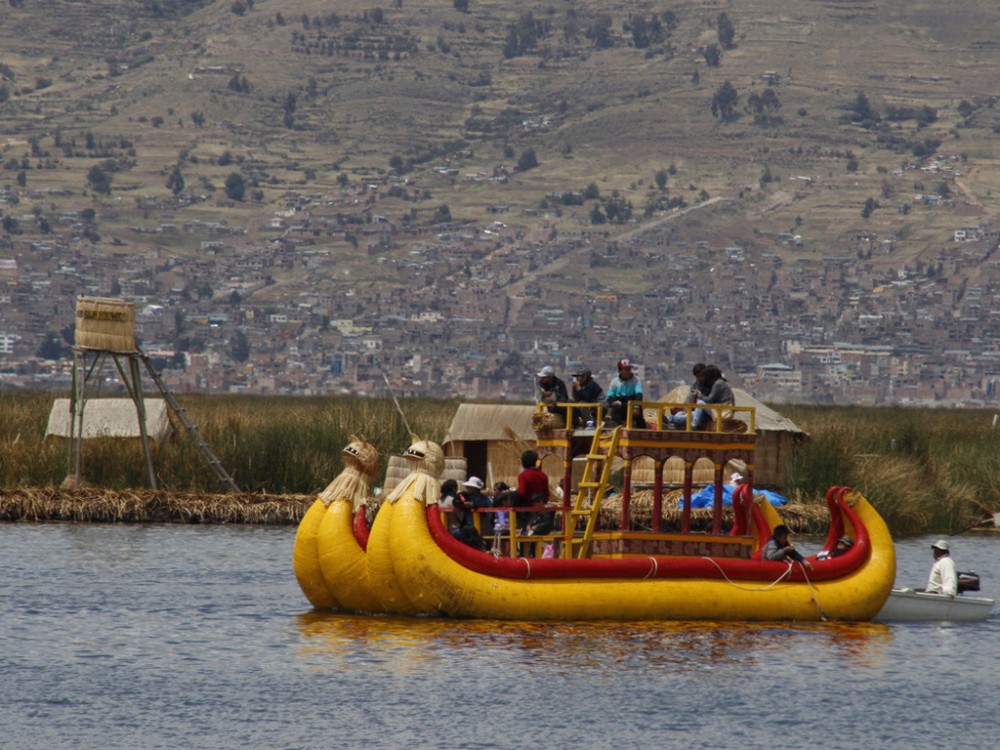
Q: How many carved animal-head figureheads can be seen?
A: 2